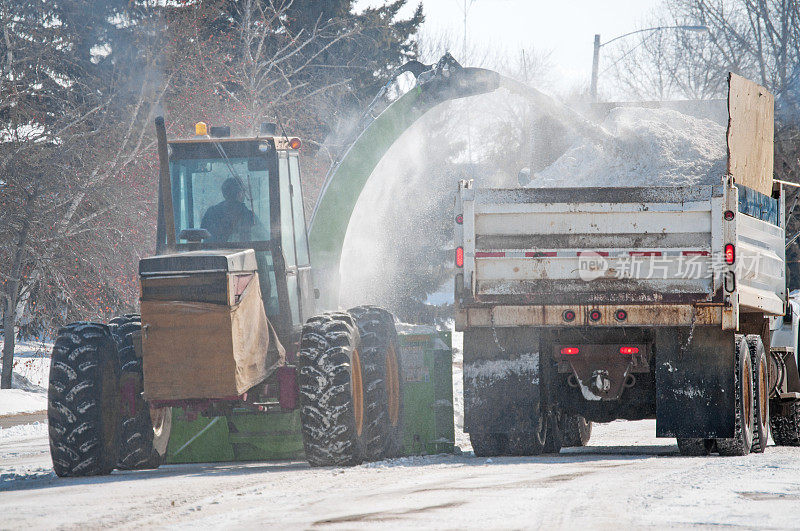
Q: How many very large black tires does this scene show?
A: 4